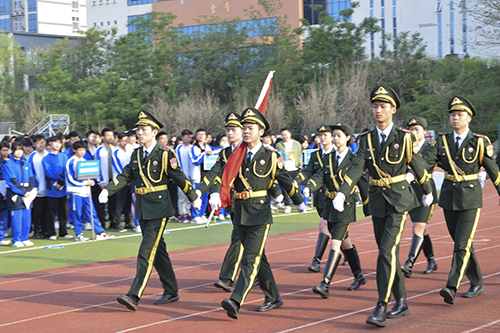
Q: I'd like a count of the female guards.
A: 3